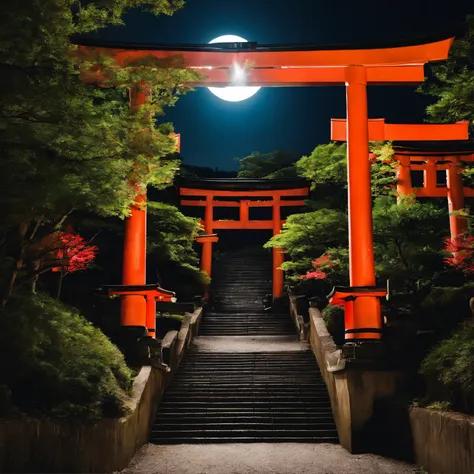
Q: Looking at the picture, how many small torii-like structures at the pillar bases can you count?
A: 2